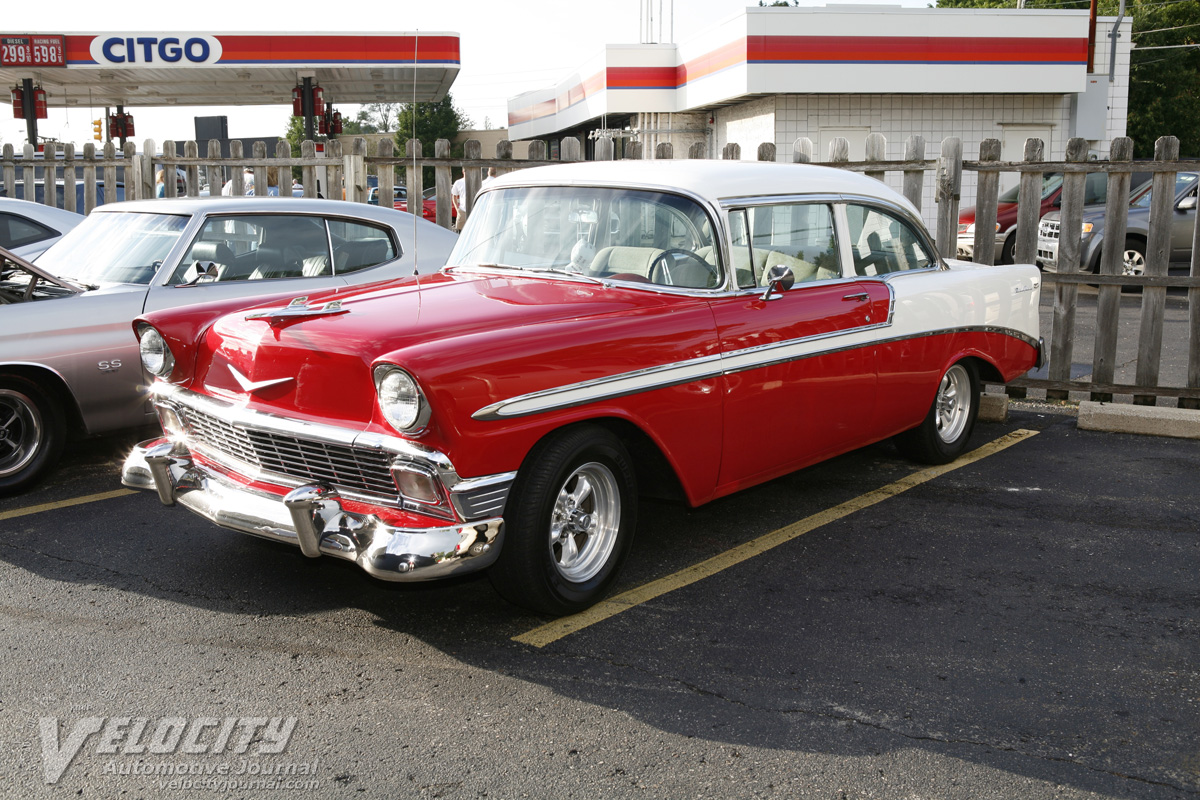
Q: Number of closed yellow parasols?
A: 0